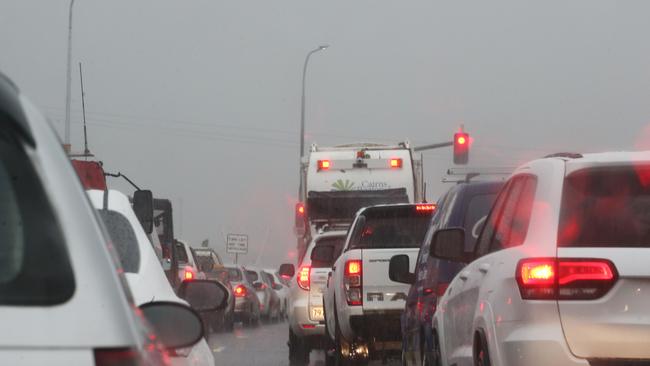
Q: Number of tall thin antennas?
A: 1